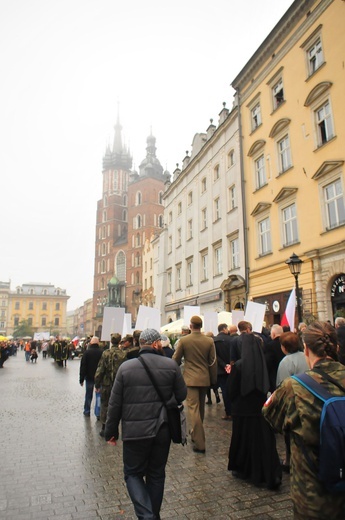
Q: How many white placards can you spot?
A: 7